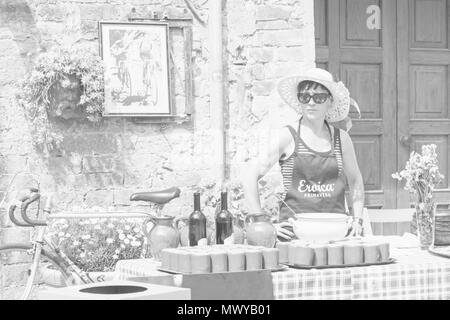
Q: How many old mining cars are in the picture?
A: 0